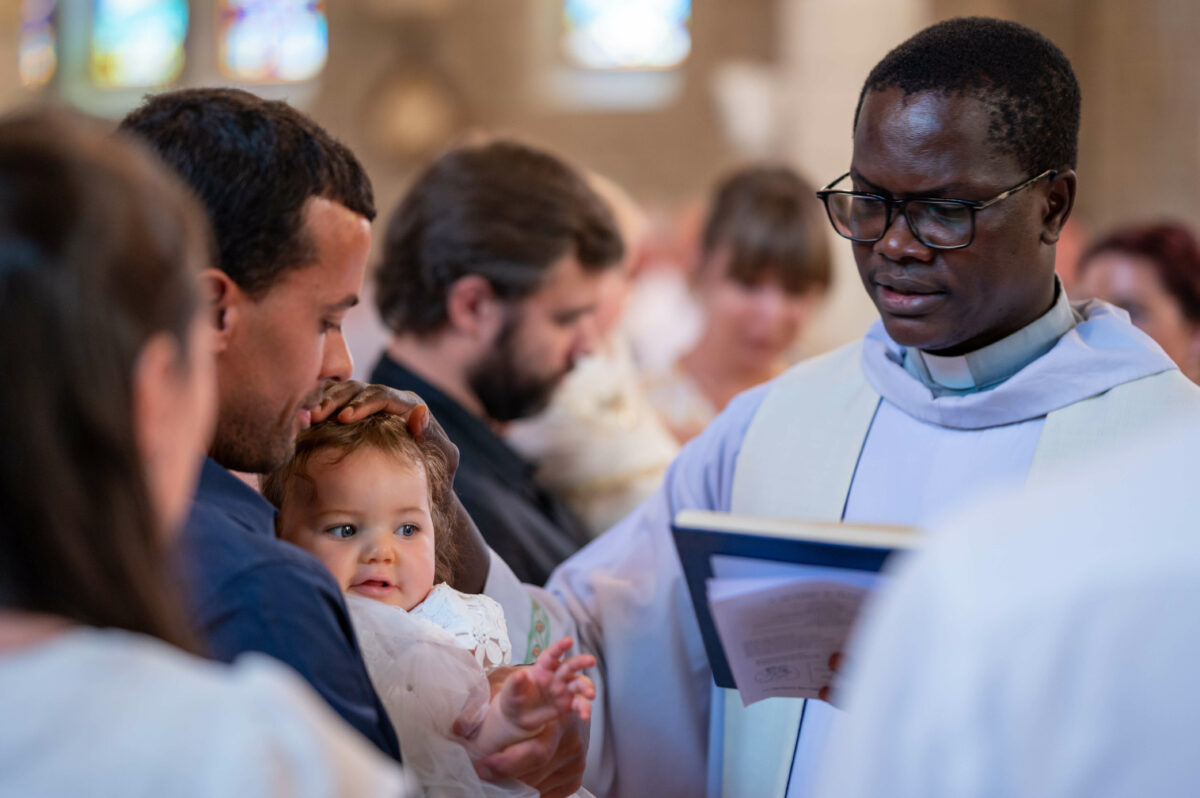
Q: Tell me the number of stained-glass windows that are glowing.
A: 4